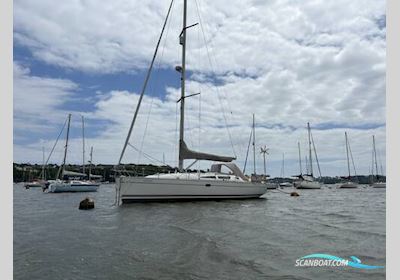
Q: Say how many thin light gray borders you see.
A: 2